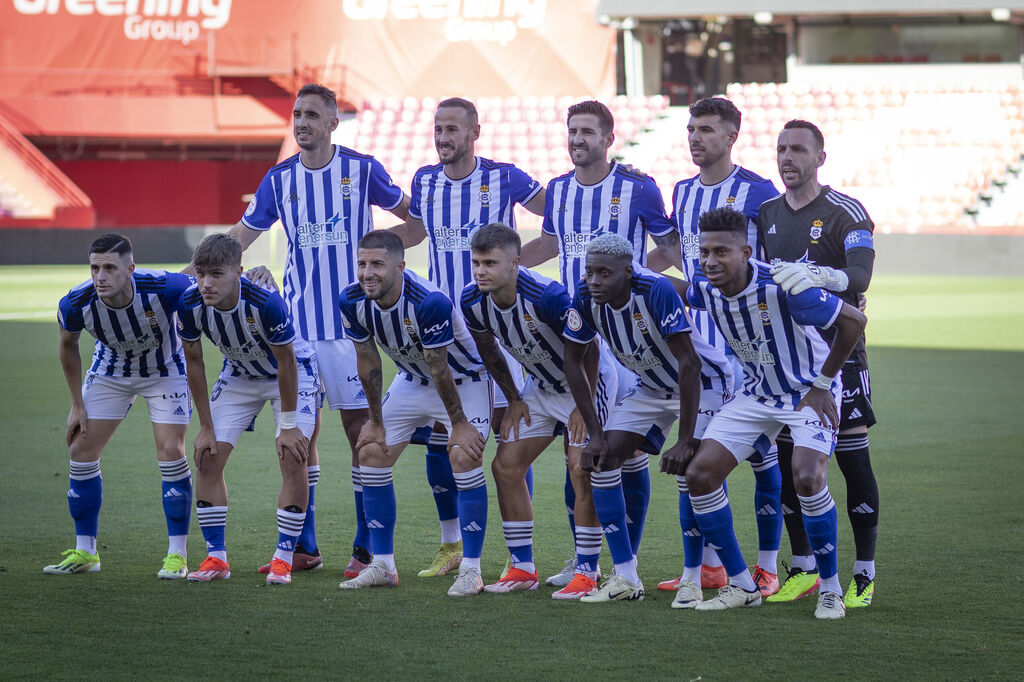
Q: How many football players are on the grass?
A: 11